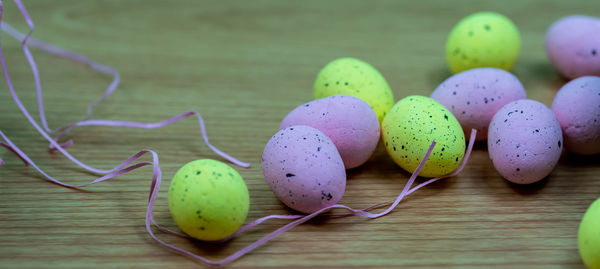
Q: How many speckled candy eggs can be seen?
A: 11